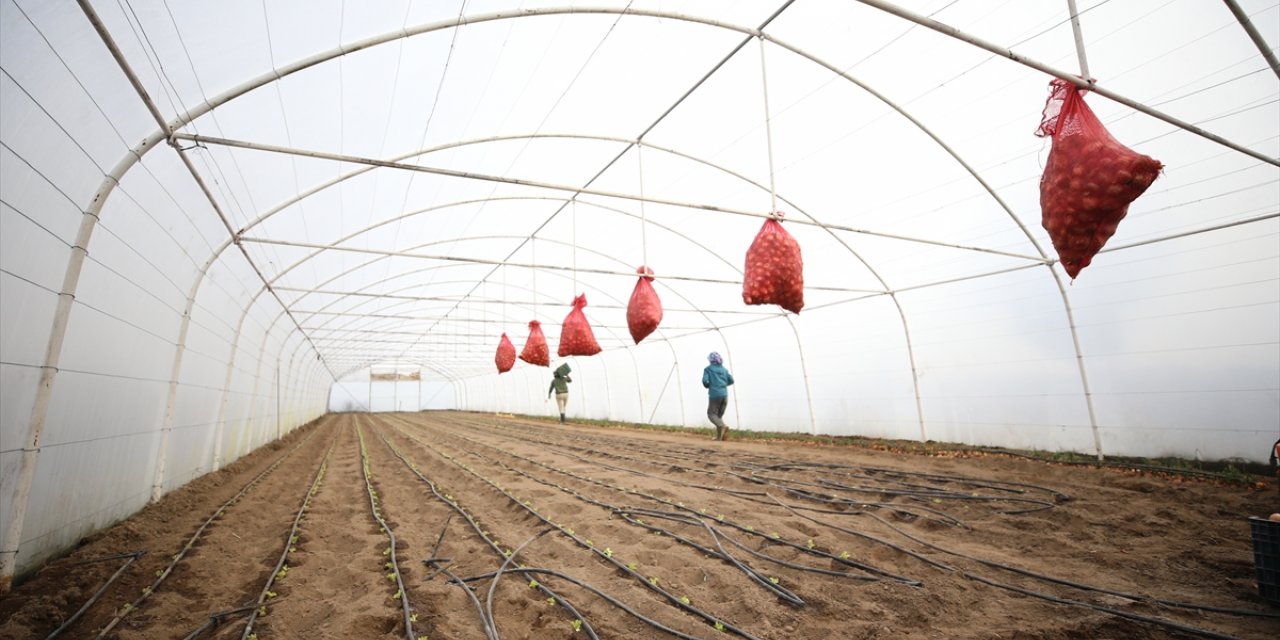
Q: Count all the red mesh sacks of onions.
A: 6